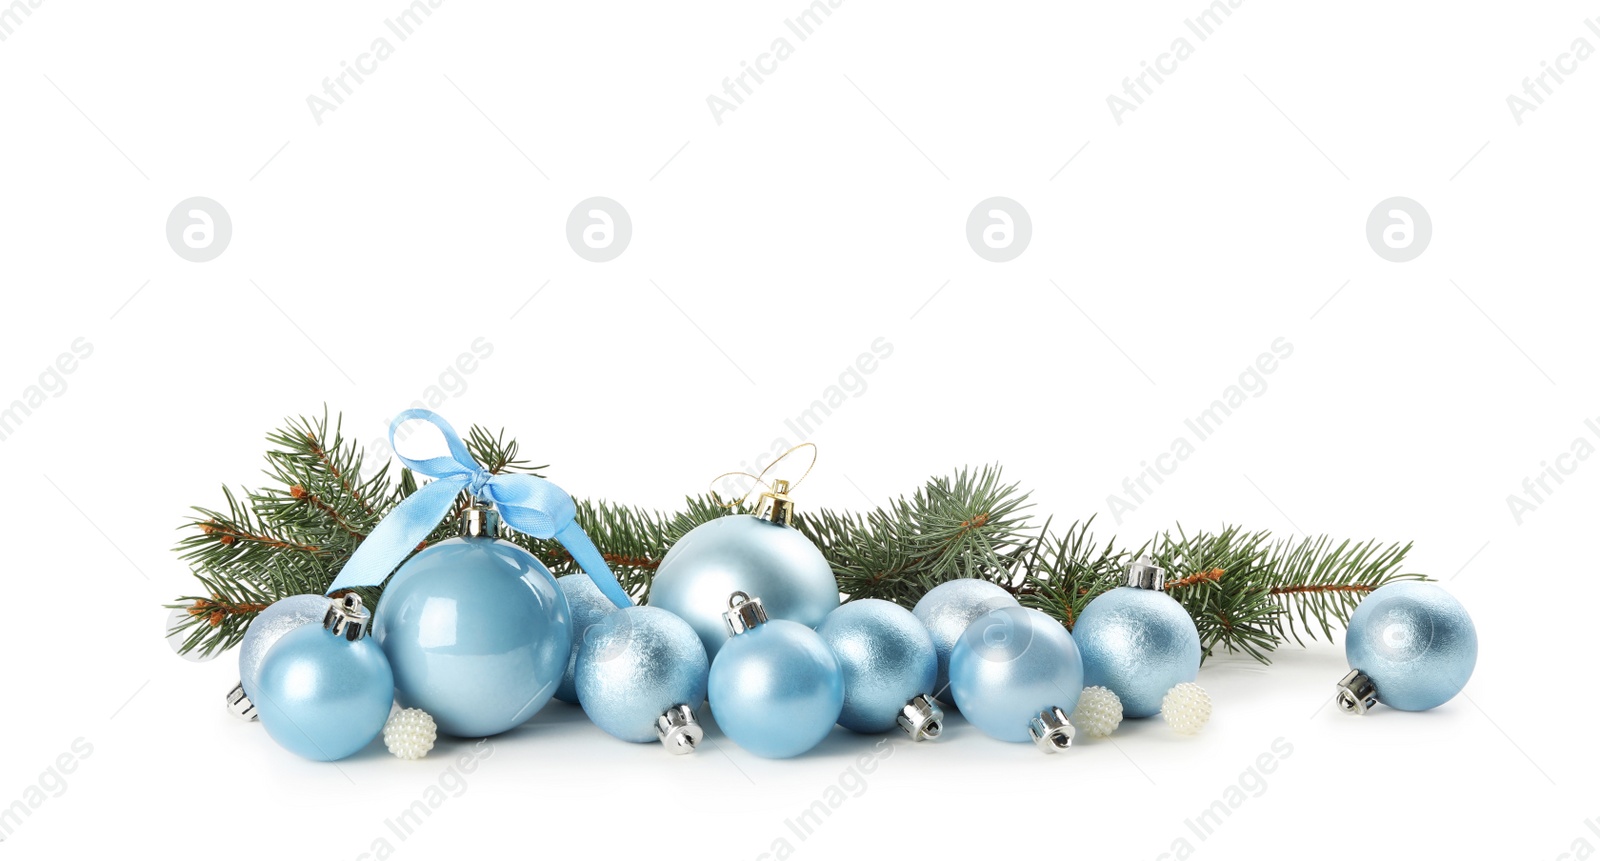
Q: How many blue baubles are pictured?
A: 12